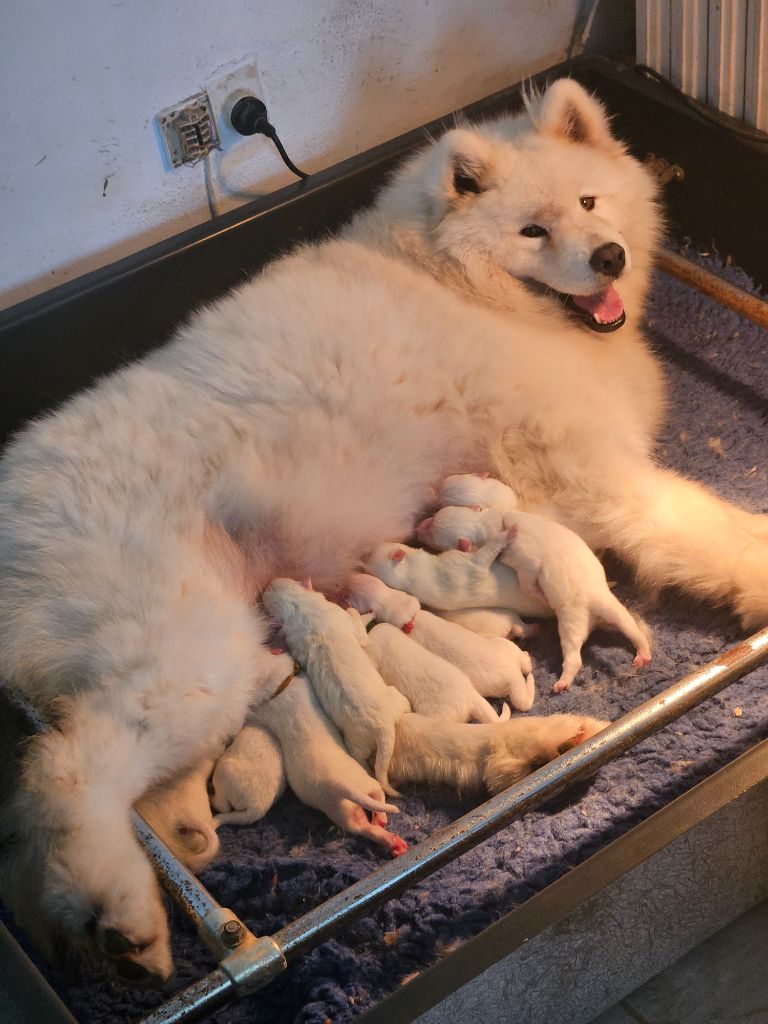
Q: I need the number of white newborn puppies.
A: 10